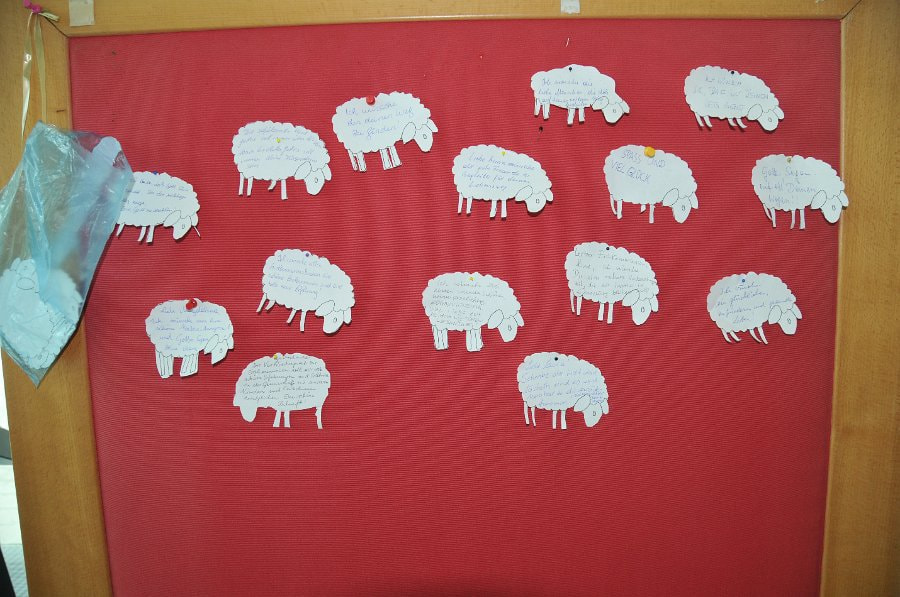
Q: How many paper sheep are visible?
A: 15